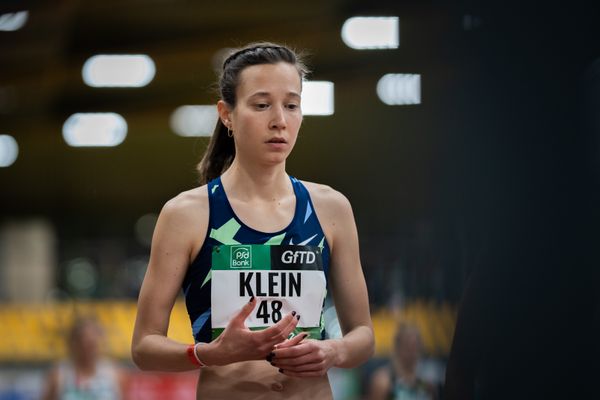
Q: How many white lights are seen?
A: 8